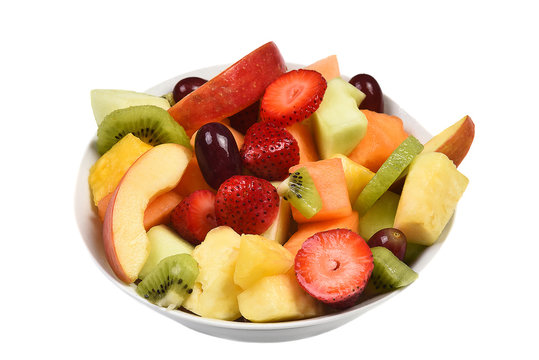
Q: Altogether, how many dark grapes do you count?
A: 4